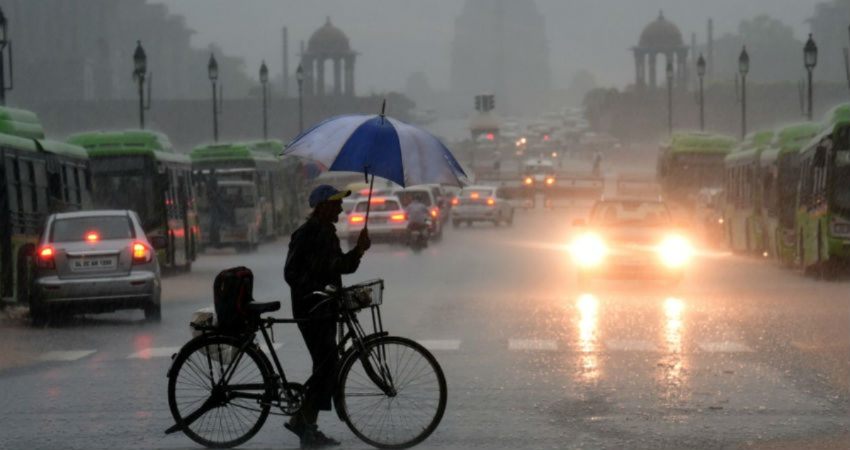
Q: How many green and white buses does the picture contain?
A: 8